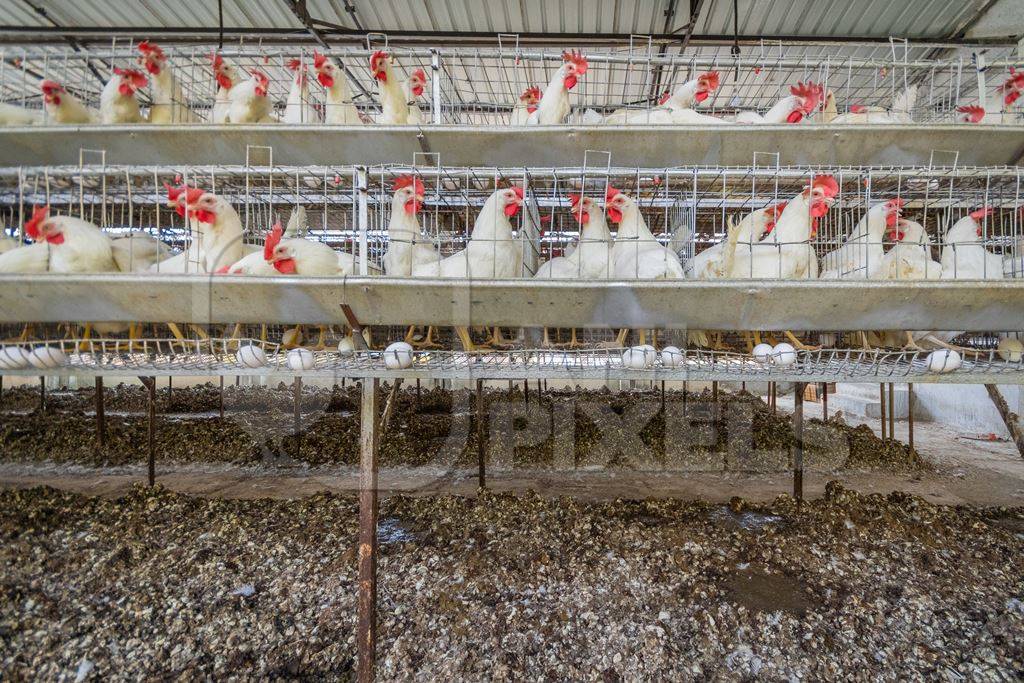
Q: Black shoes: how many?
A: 0